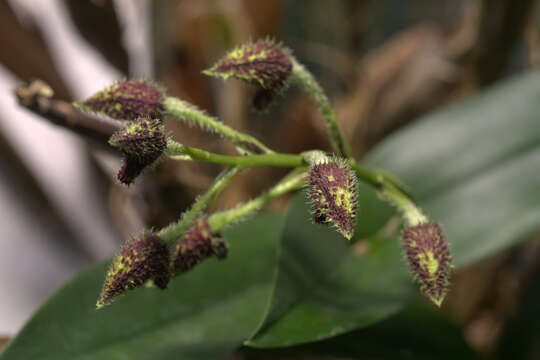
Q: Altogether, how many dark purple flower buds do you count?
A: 7